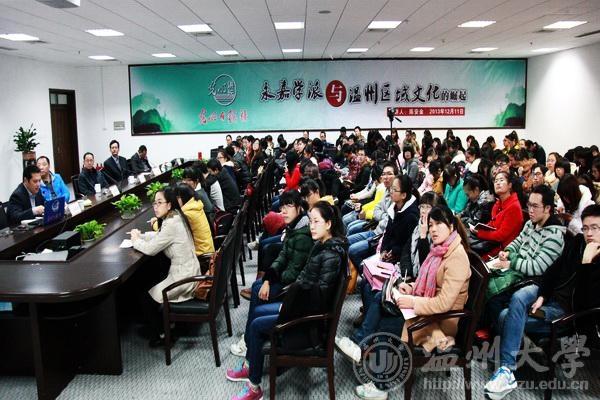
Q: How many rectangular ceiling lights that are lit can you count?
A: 15